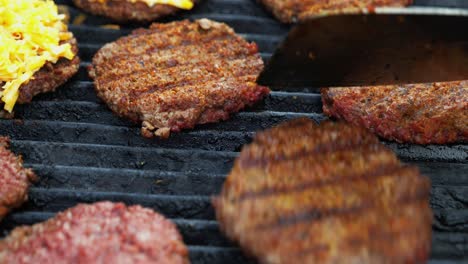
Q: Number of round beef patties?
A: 8